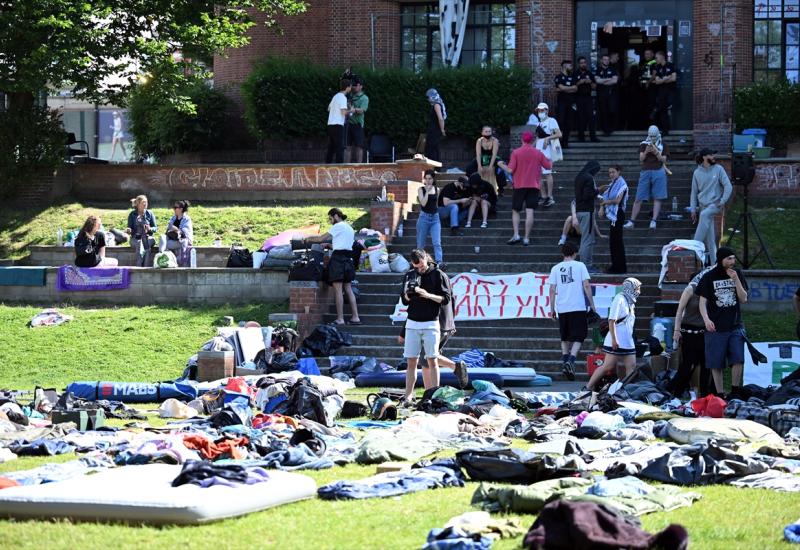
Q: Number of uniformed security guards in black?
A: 6